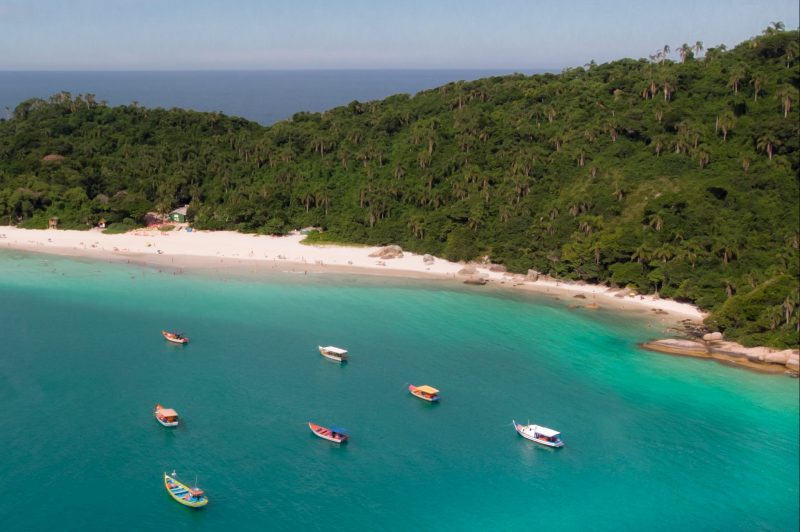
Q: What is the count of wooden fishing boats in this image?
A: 7